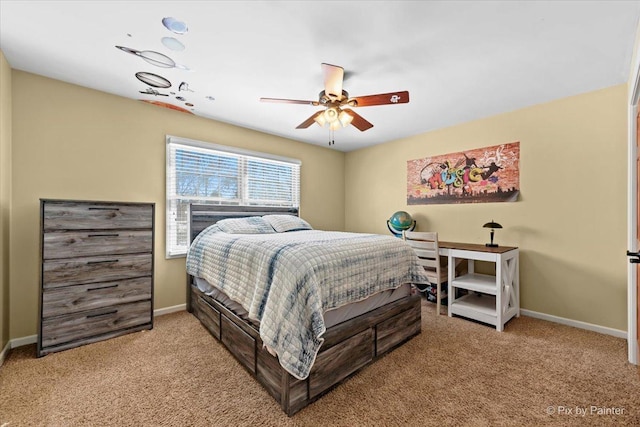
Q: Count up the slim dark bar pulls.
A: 5